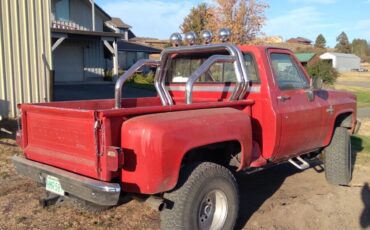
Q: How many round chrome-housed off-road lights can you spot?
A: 4